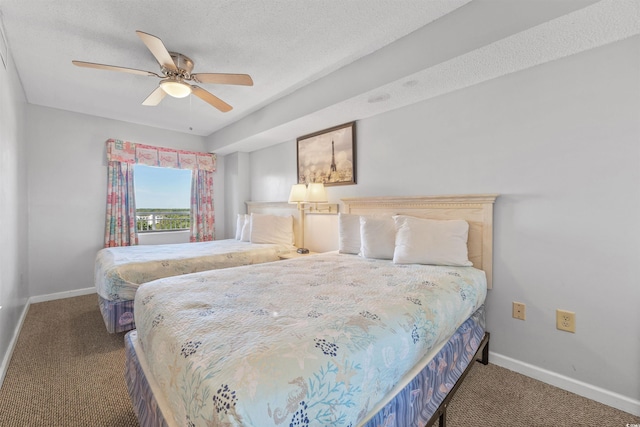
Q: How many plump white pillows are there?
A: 6